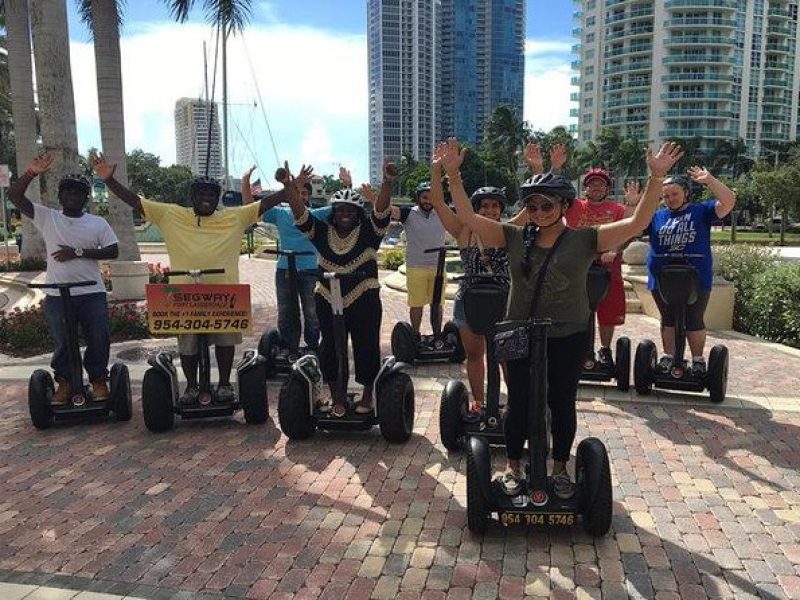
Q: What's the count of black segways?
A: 9